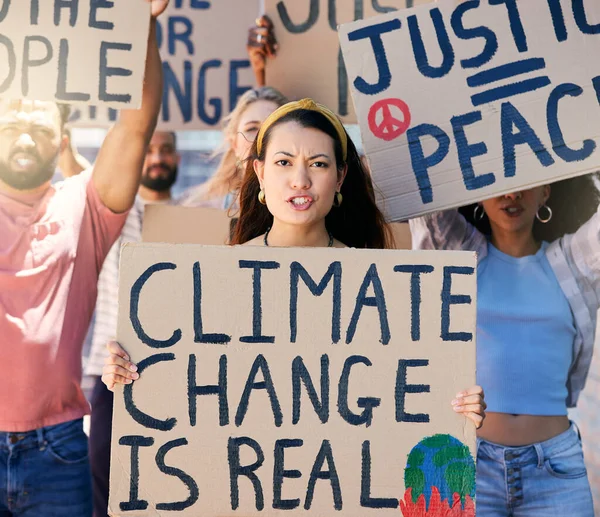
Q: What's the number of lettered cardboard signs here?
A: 5